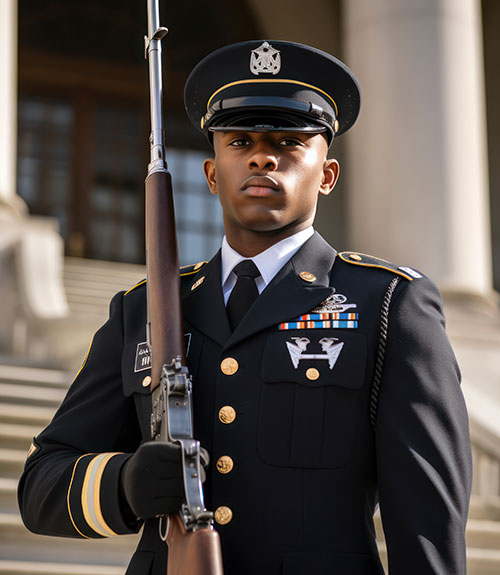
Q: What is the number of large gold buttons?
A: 4